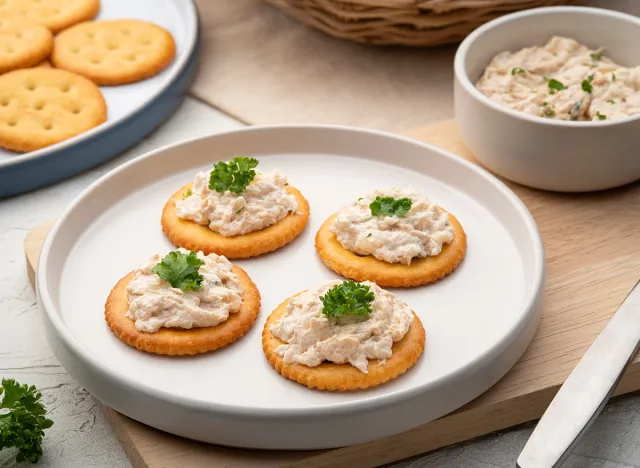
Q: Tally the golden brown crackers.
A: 8